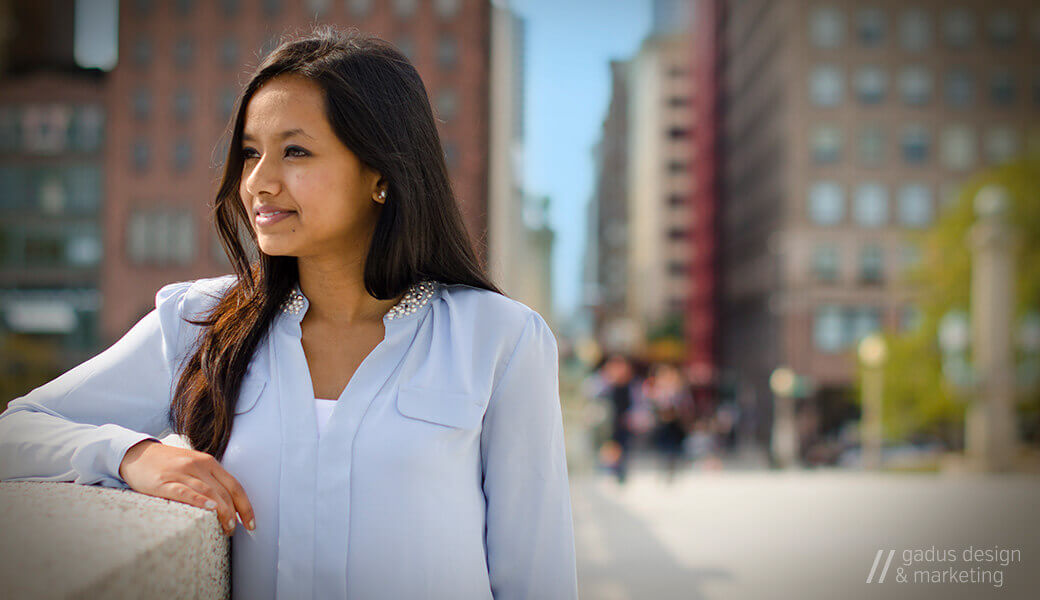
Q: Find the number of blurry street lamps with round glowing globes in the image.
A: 2